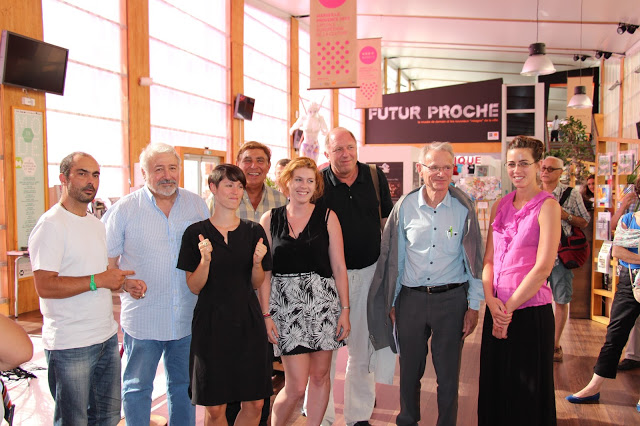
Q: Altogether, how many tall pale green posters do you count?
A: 1